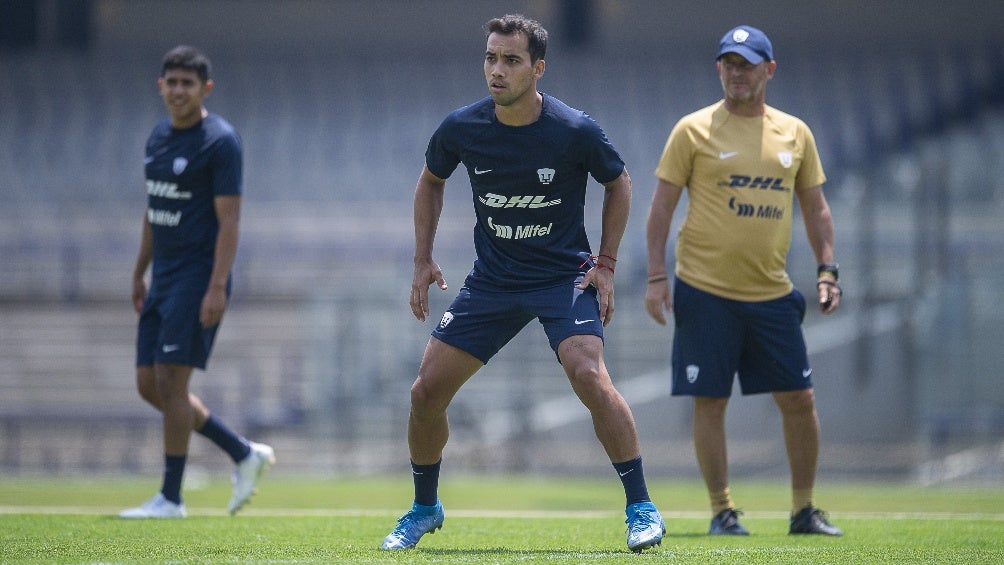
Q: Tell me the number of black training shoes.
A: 2